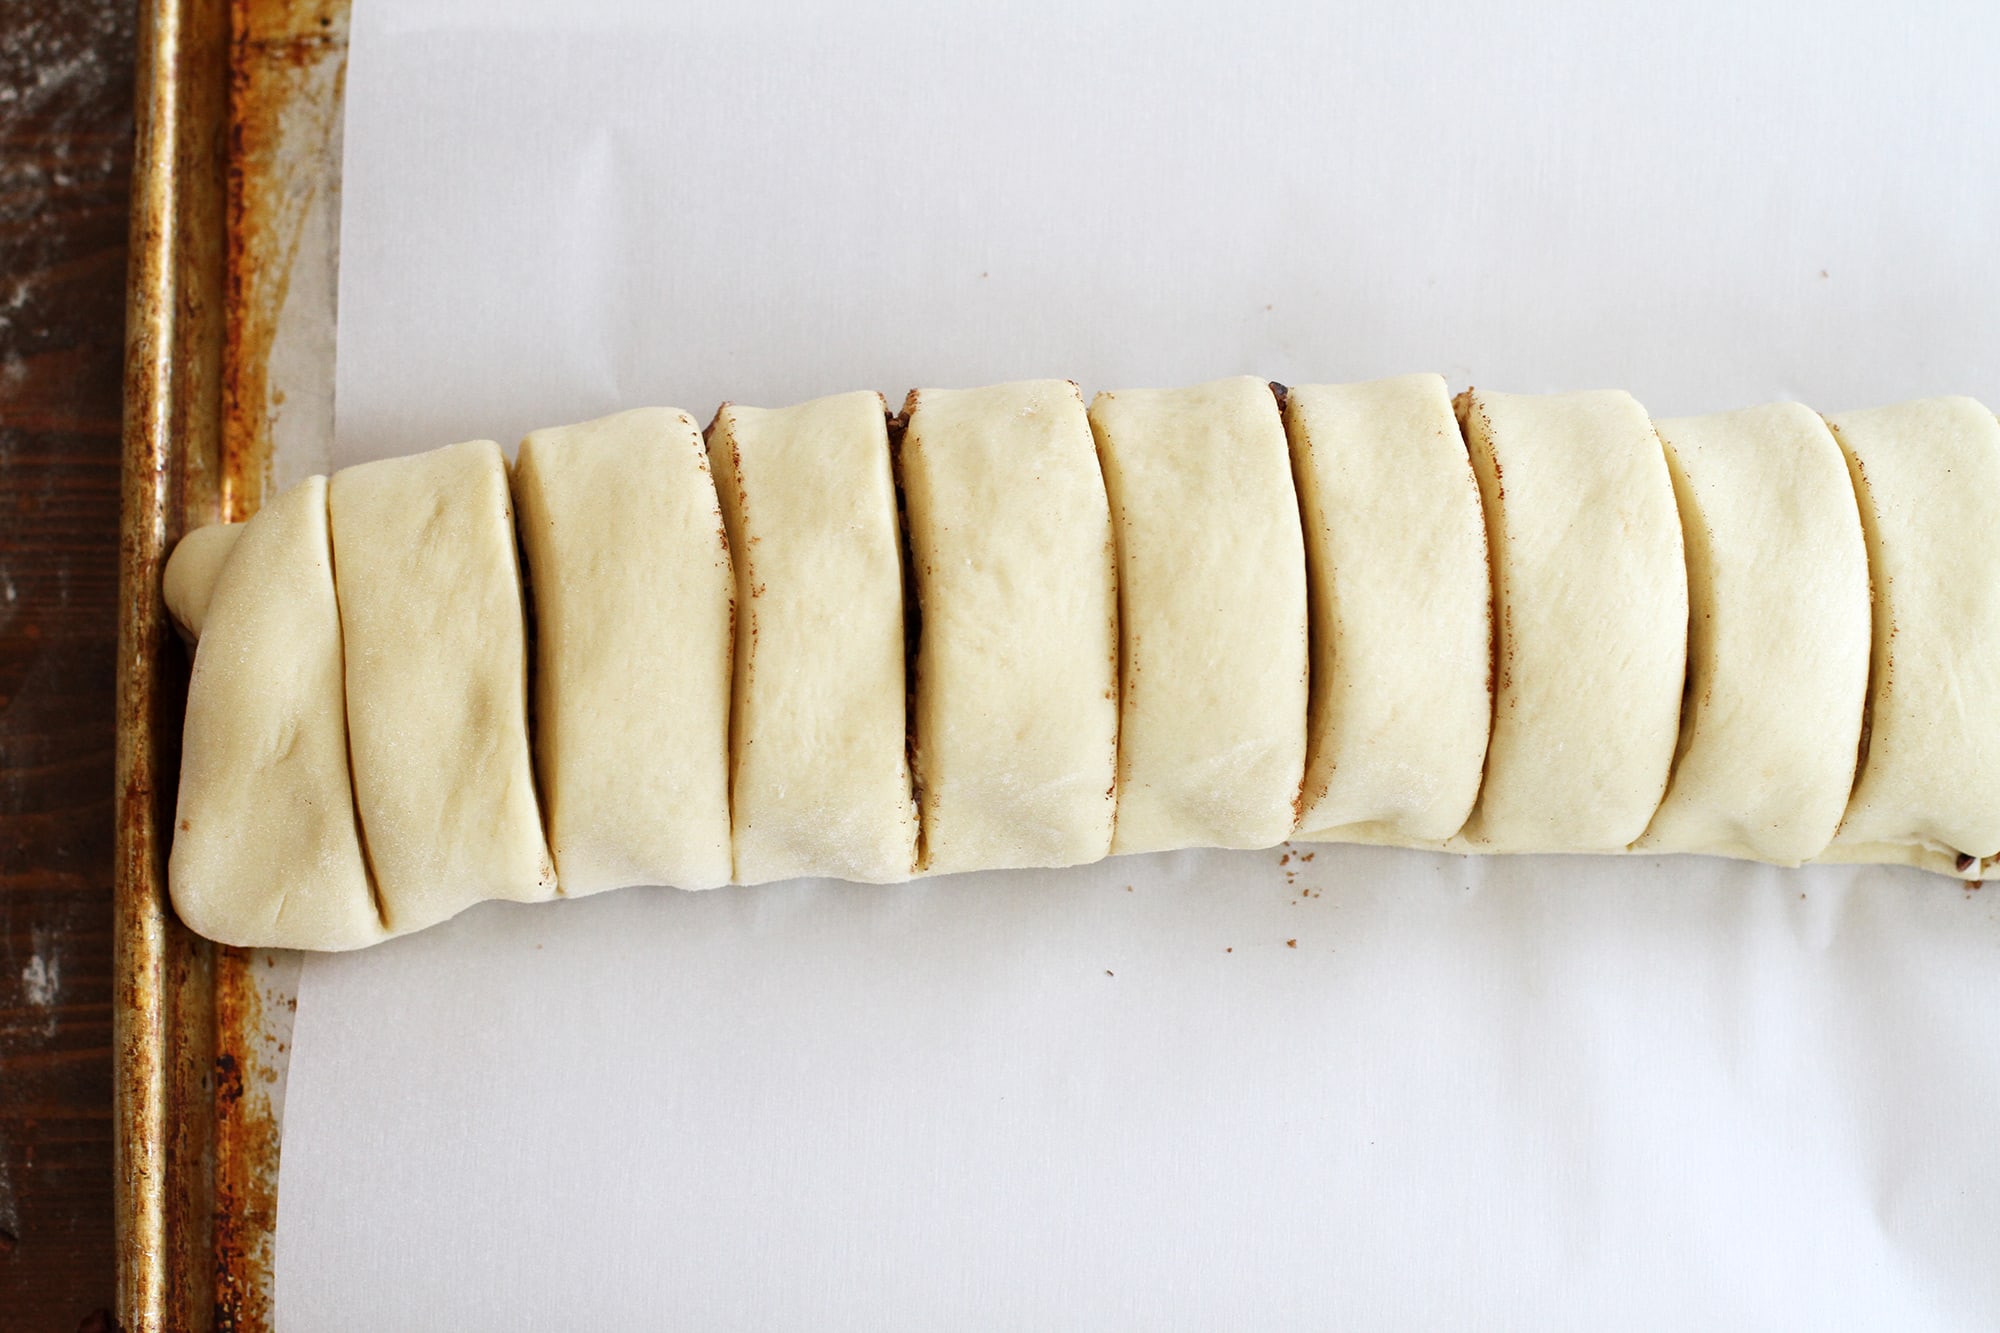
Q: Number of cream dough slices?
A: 10